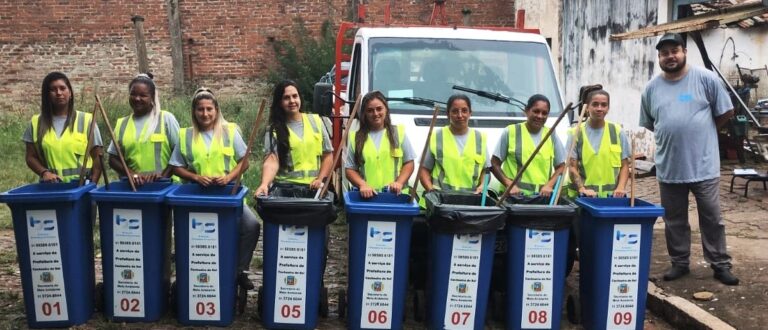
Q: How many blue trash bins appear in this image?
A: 8